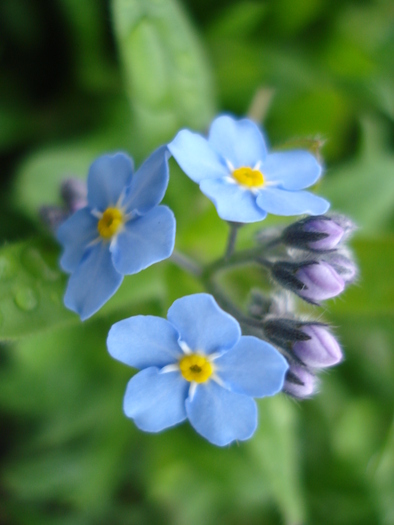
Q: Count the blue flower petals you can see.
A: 15